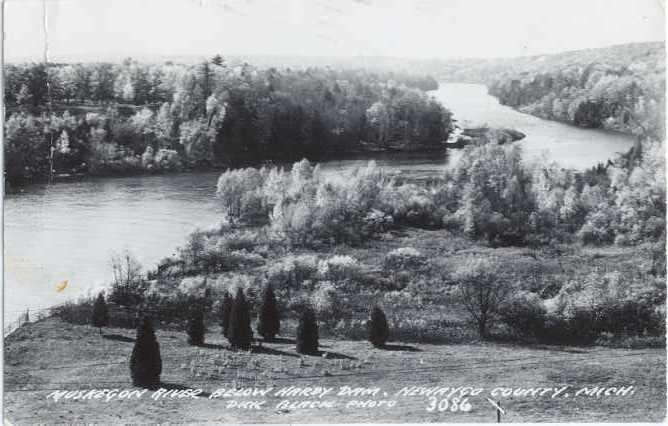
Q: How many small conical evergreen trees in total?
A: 8